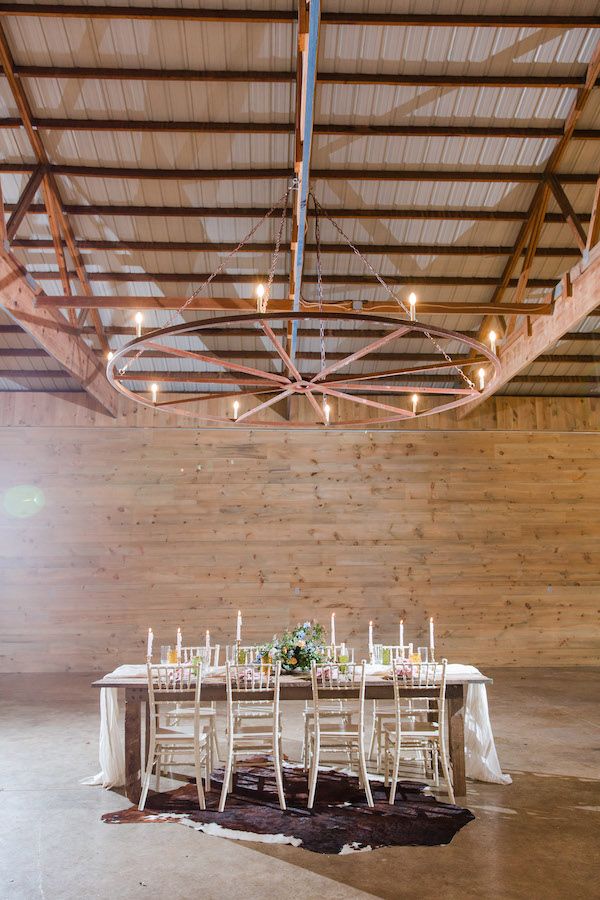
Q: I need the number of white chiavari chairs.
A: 8